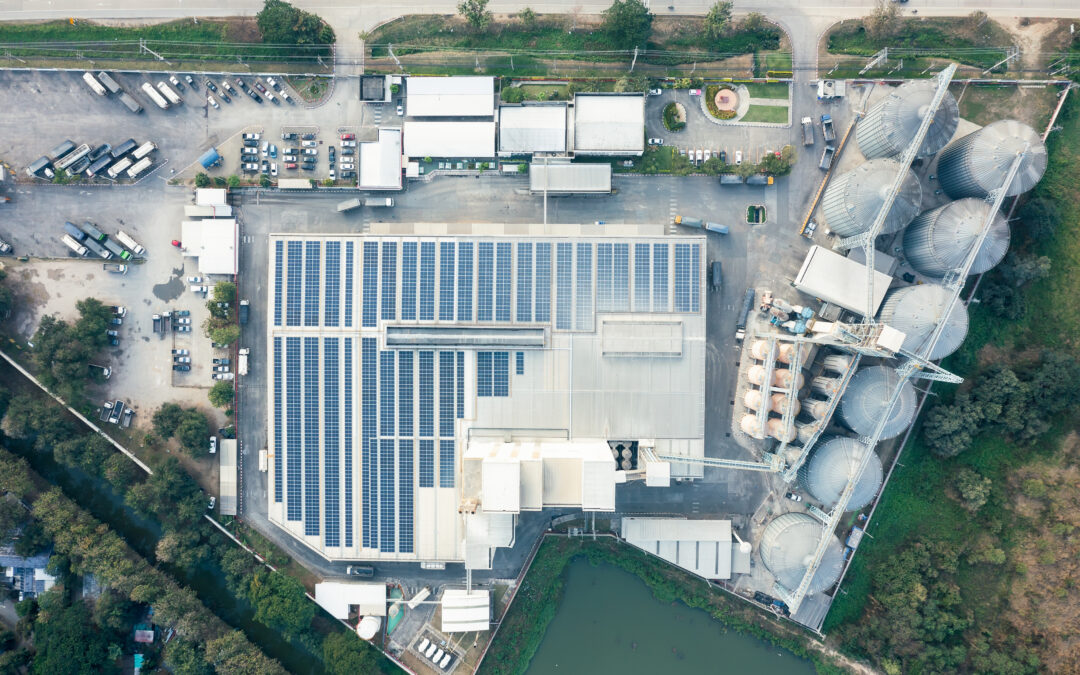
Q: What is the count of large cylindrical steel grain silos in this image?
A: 8